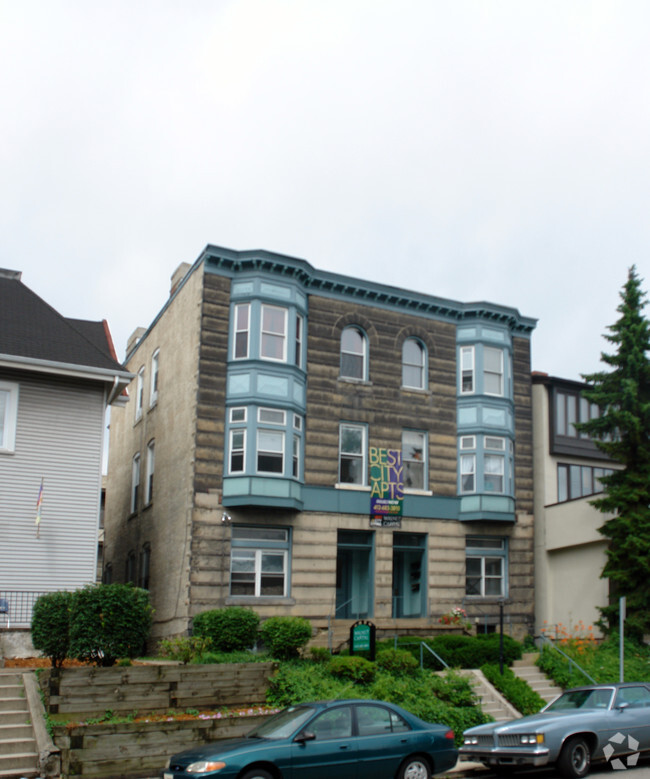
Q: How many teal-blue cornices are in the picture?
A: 1